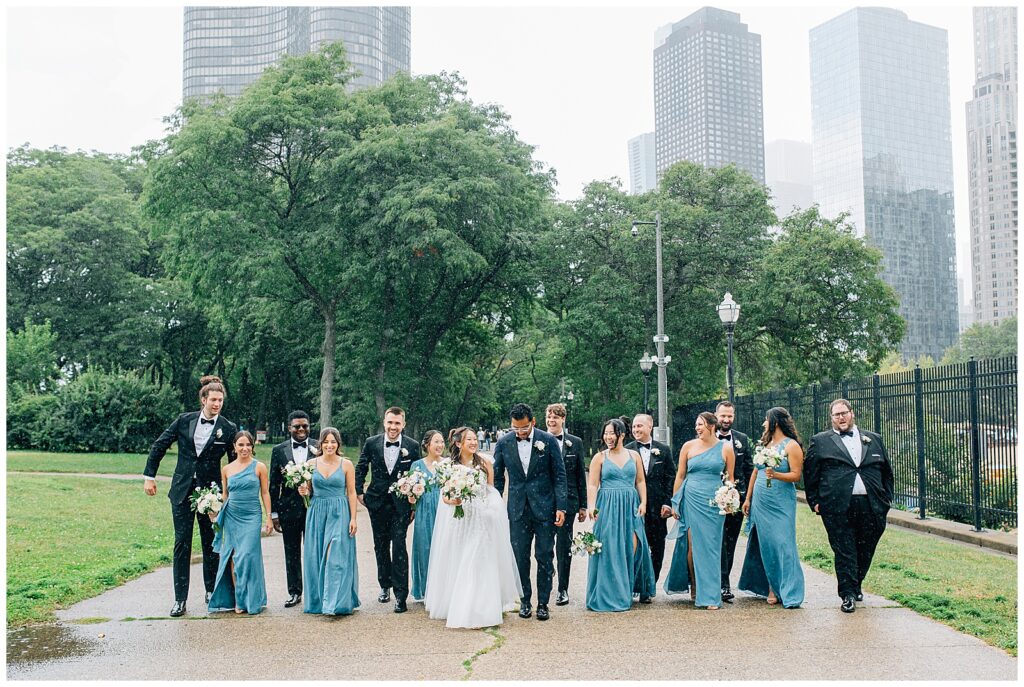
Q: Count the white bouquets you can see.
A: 7